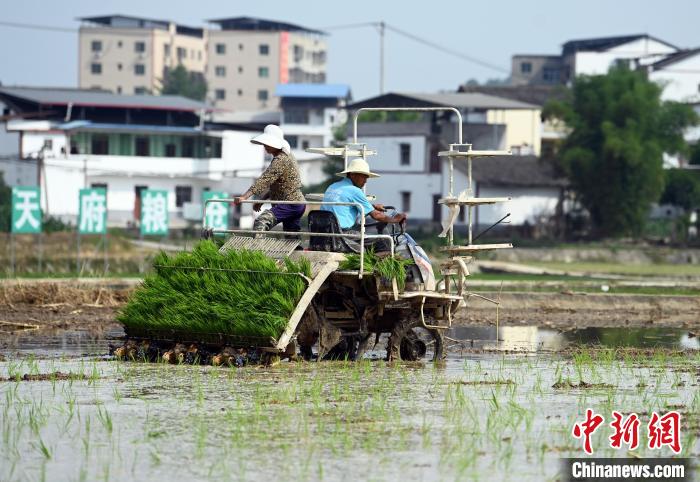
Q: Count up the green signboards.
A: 4